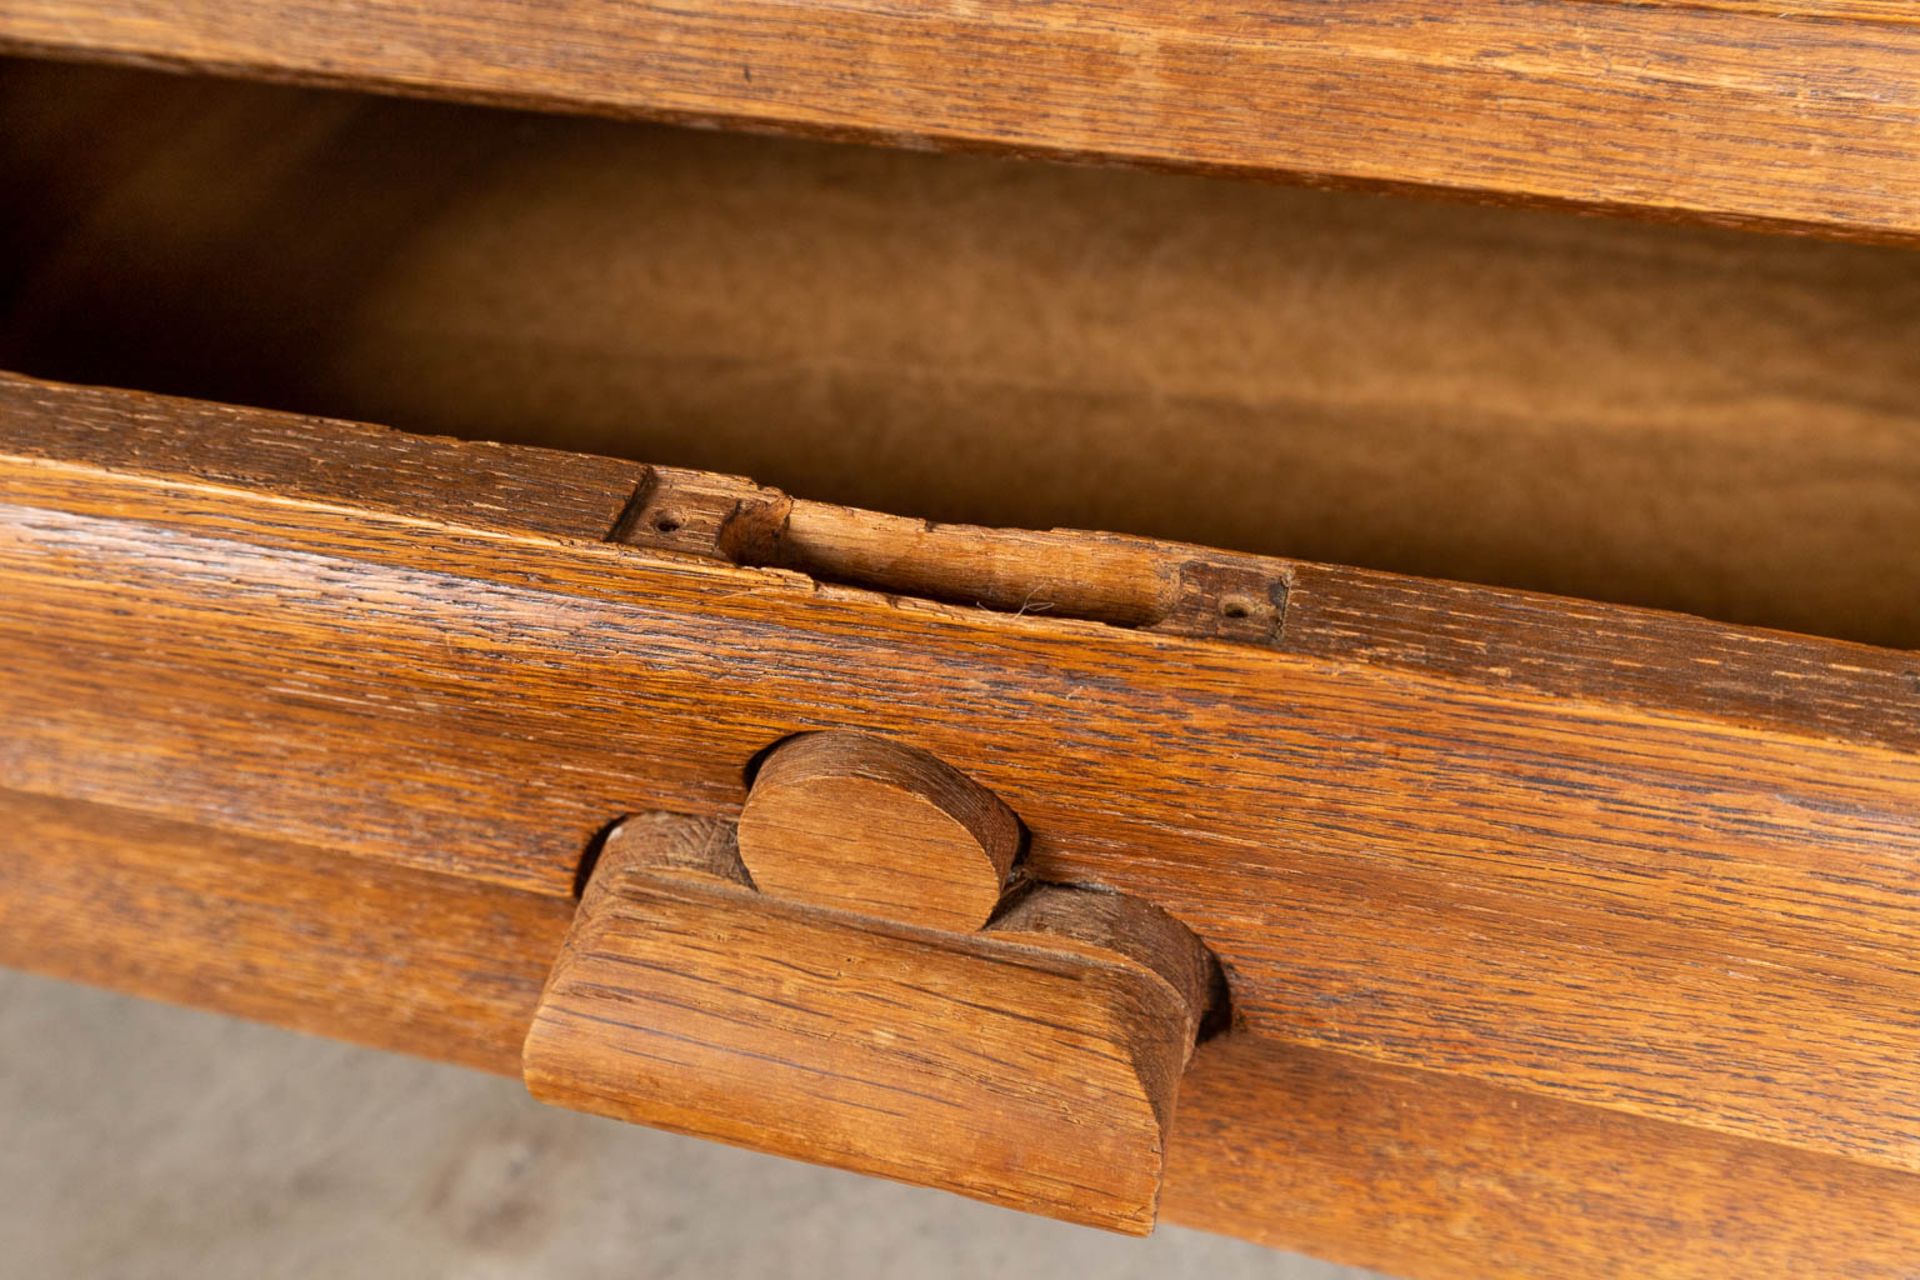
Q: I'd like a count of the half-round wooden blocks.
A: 1